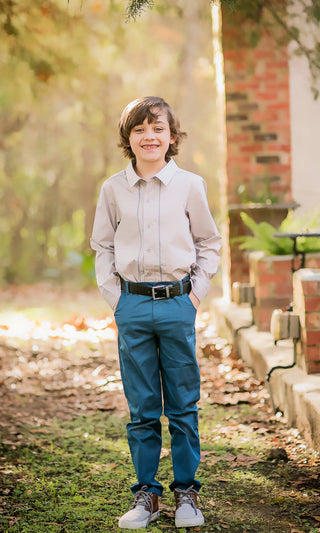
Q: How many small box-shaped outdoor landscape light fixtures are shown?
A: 2